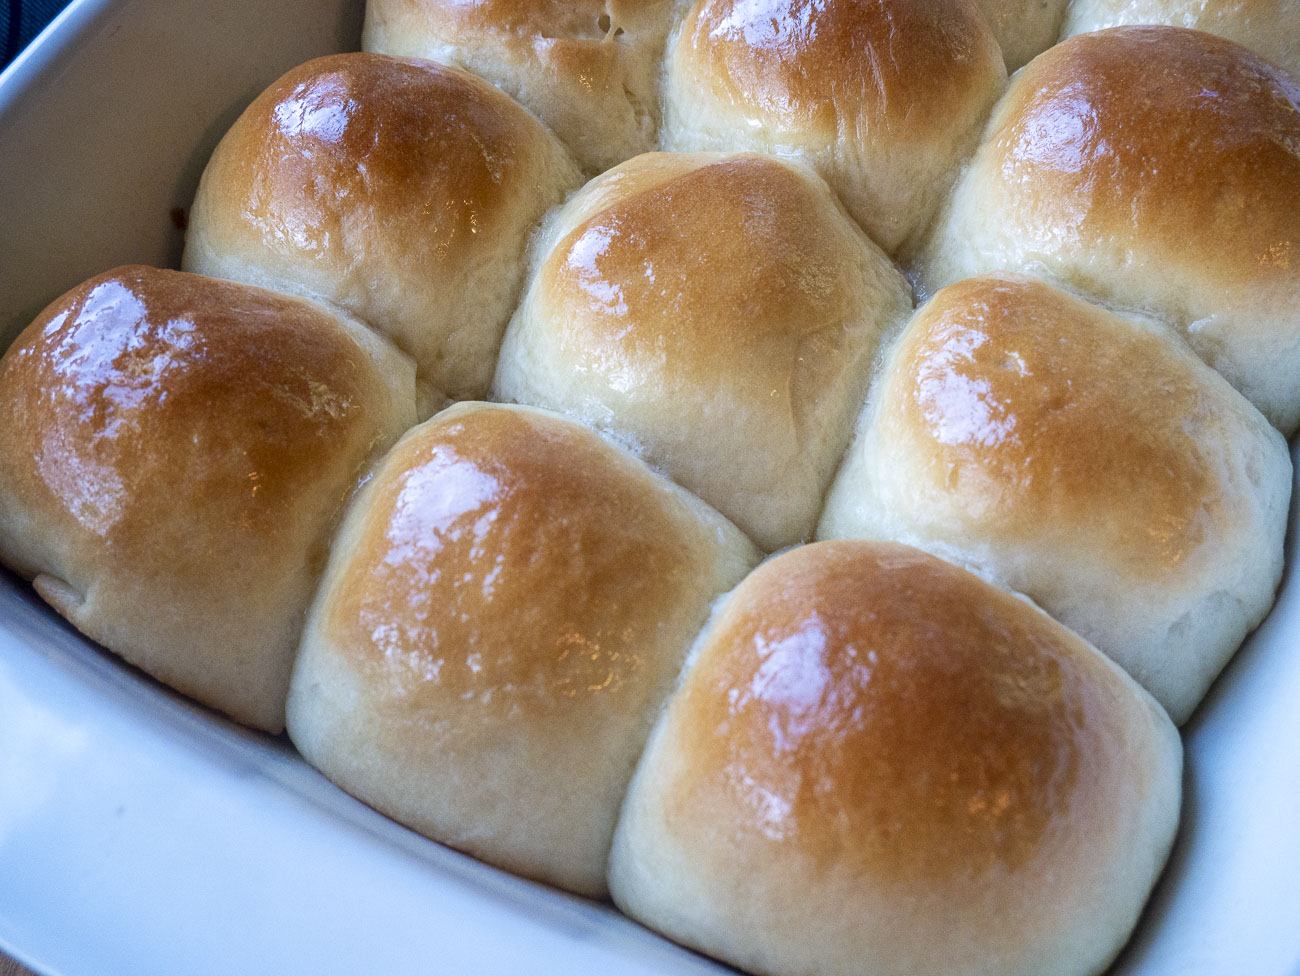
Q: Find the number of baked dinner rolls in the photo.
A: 11